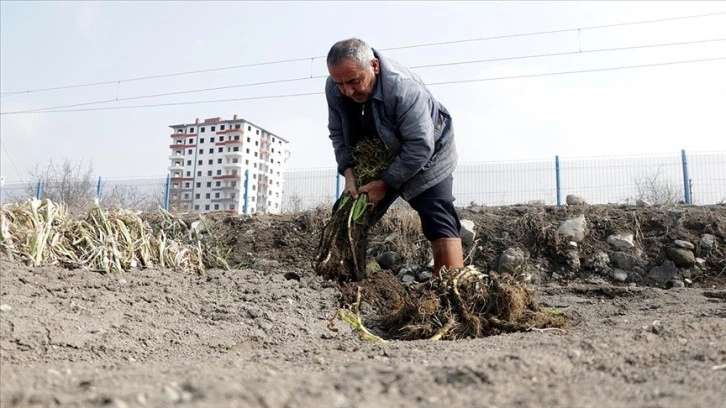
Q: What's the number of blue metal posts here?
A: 7